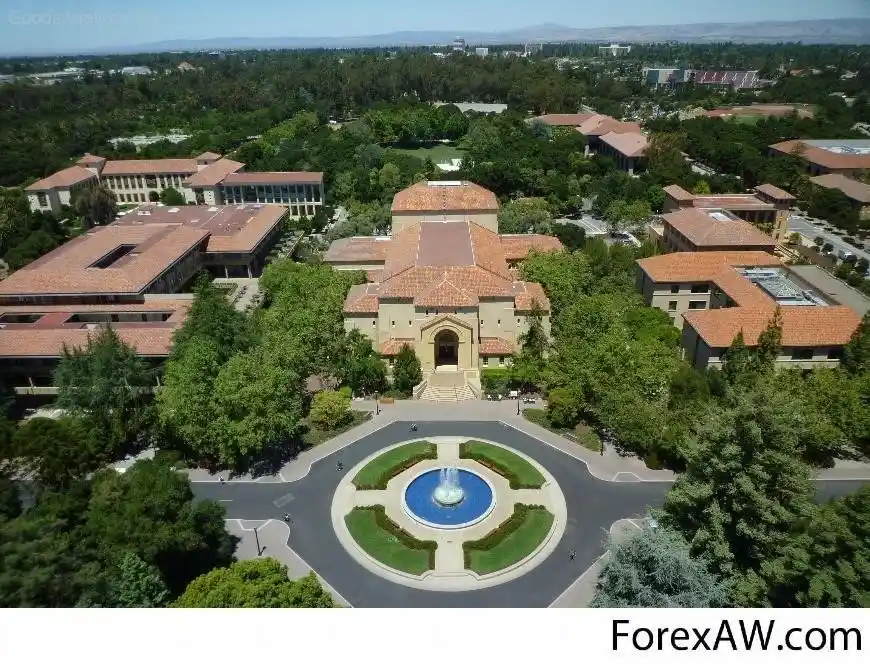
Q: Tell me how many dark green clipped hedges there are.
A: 4